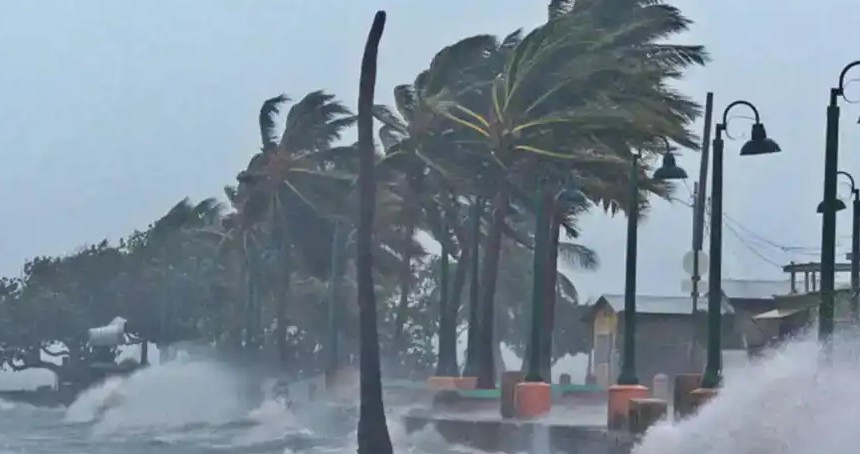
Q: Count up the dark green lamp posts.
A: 5